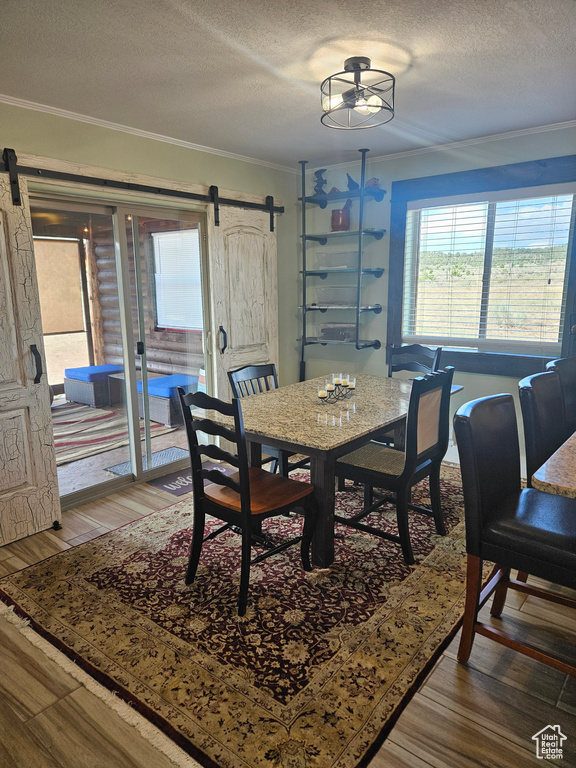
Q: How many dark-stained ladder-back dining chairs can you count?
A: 2